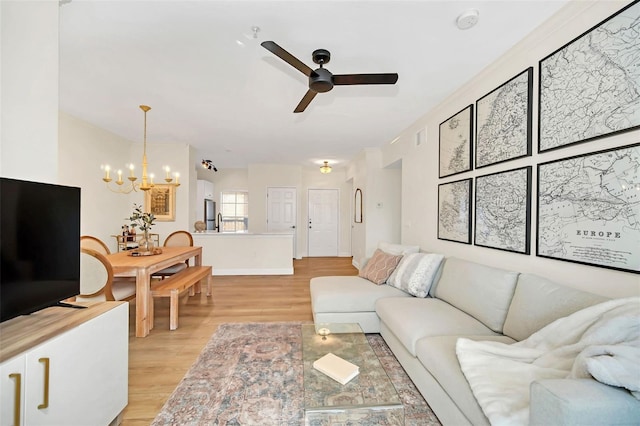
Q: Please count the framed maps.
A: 6